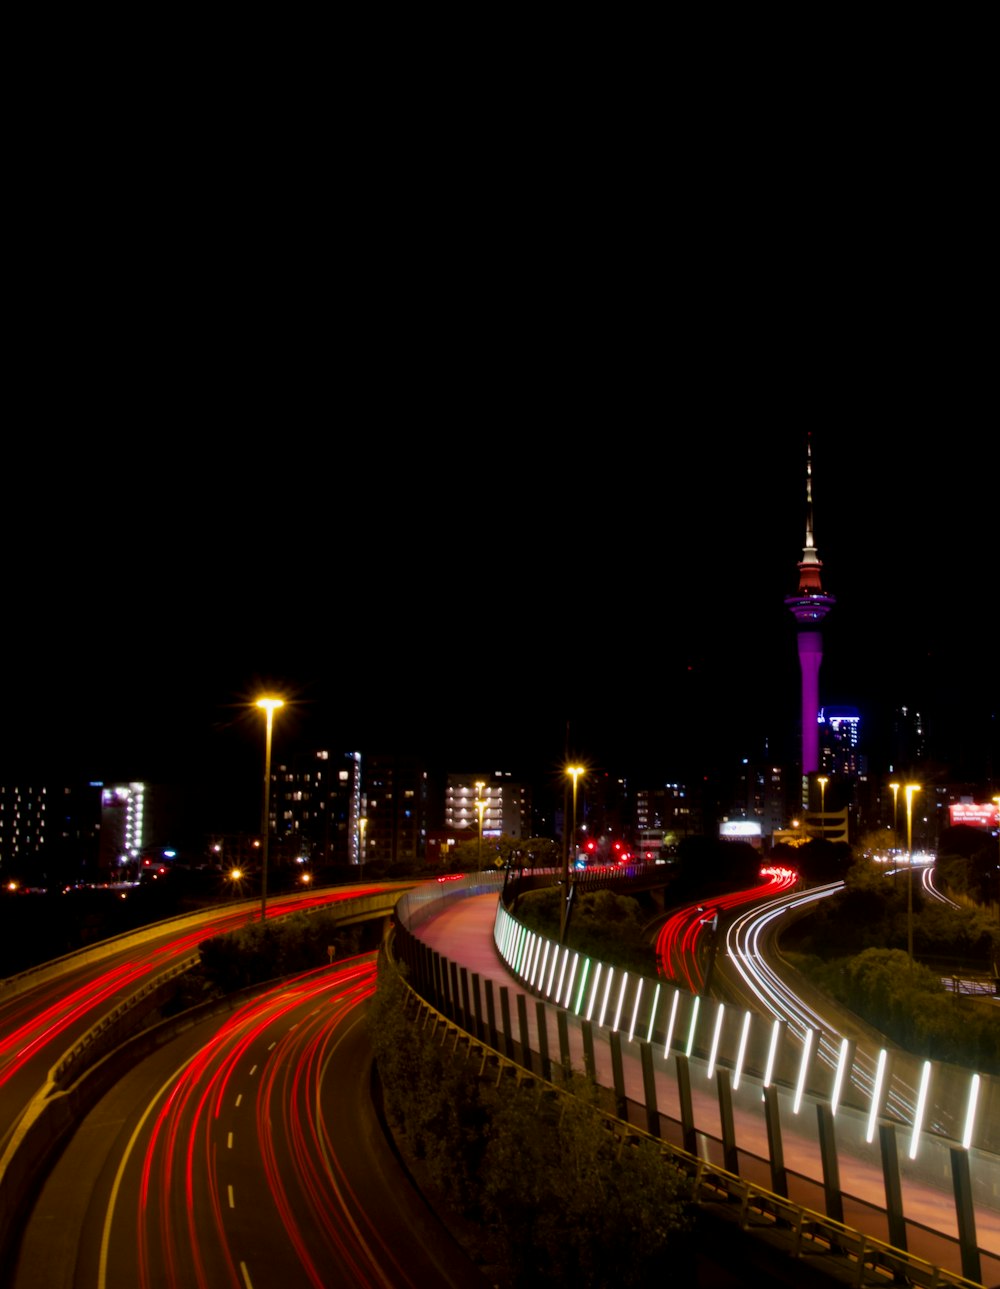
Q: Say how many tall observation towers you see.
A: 1